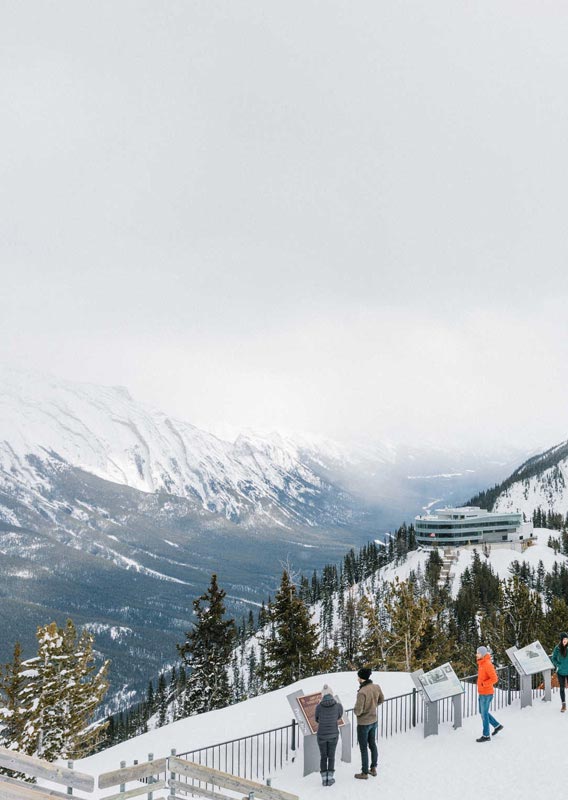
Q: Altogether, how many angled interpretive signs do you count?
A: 3